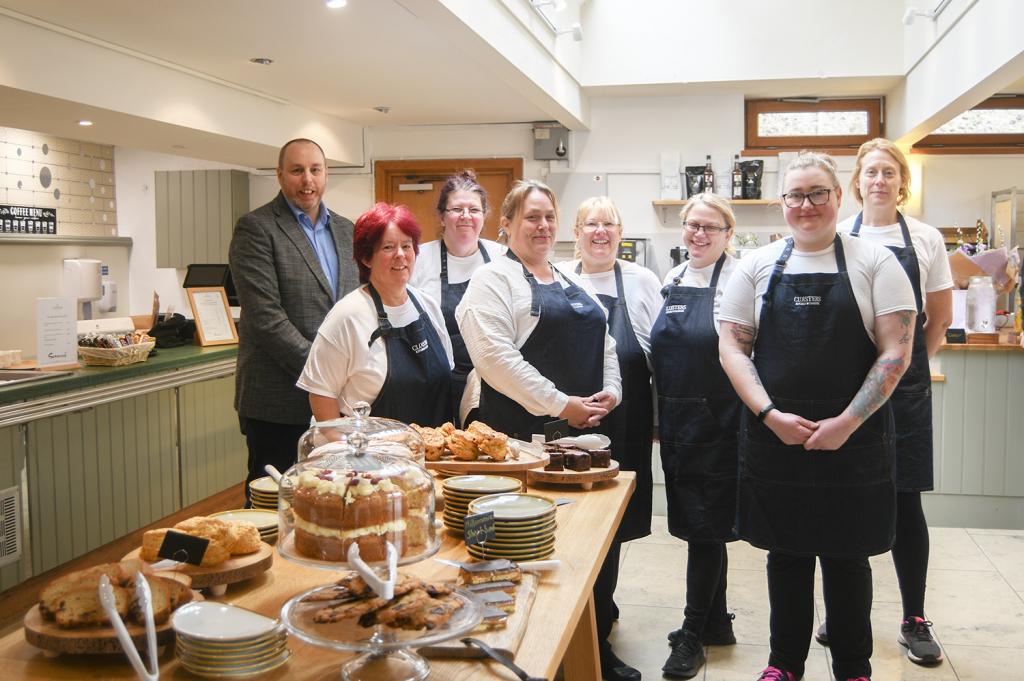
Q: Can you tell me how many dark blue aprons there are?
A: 7